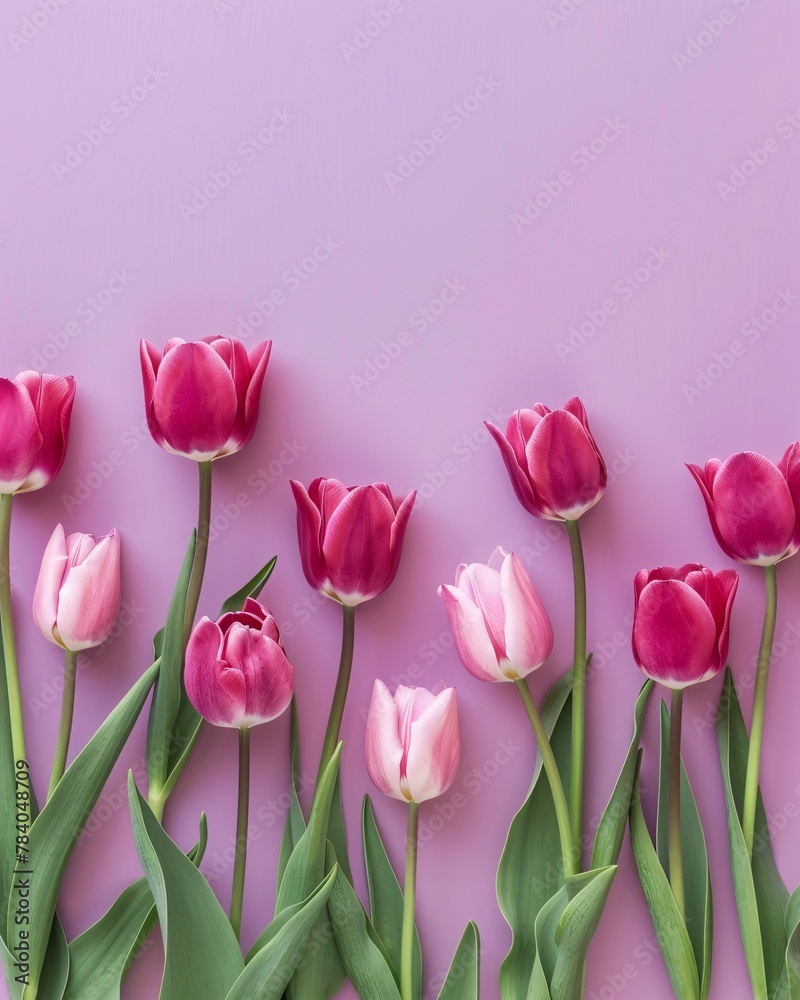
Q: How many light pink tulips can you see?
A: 3